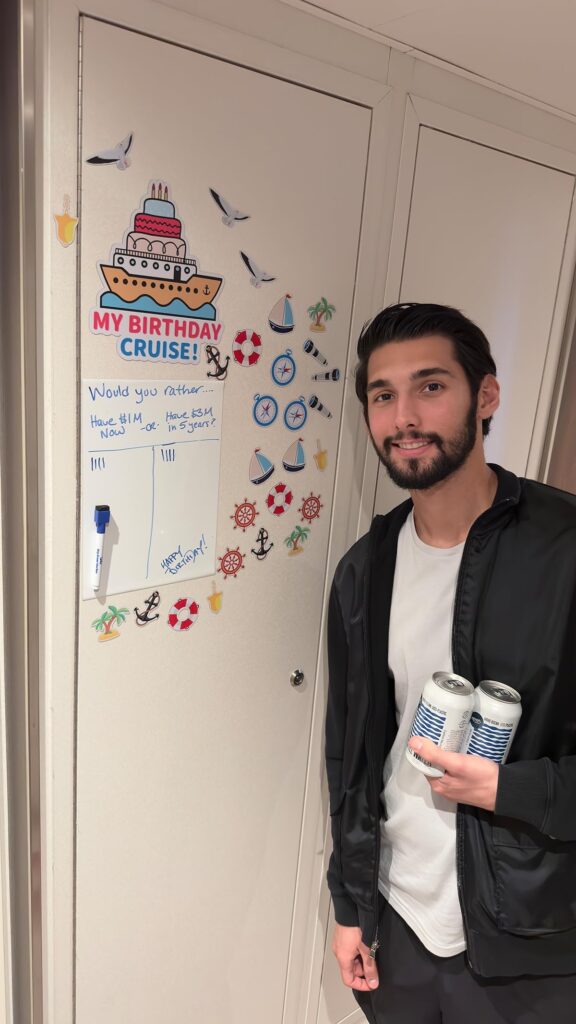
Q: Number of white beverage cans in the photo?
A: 2